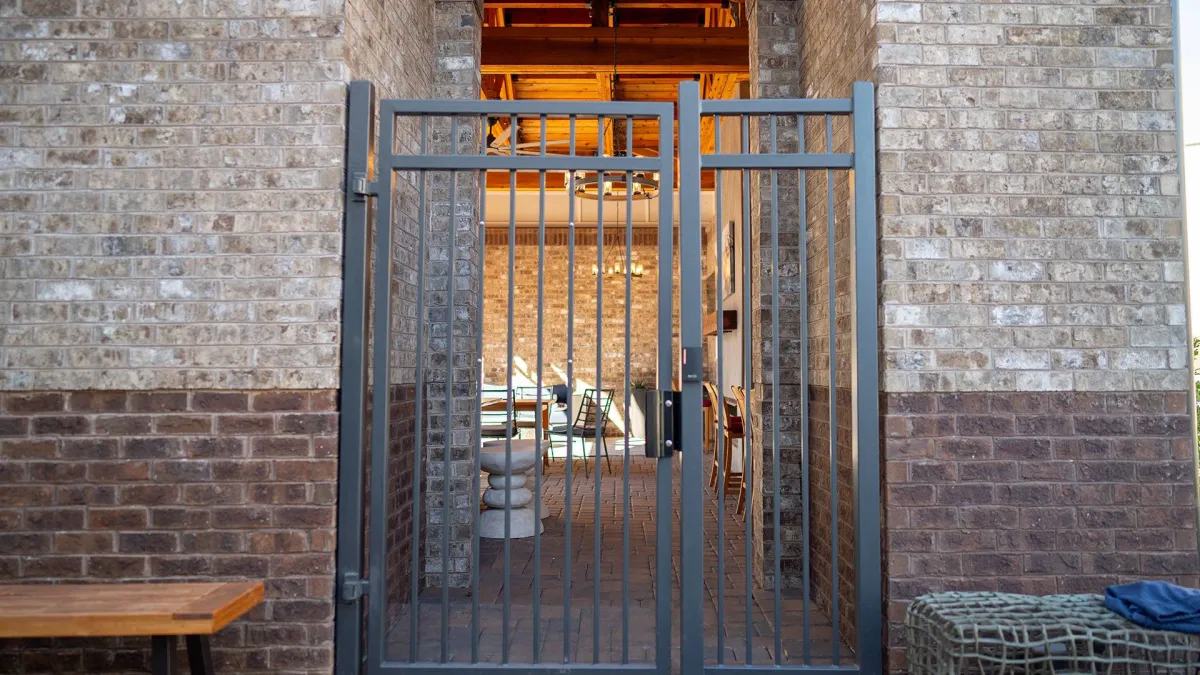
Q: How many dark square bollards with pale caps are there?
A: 0